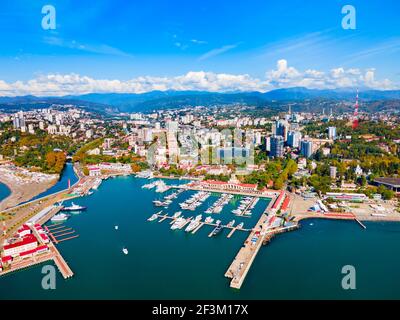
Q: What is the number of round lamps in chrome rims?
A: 0